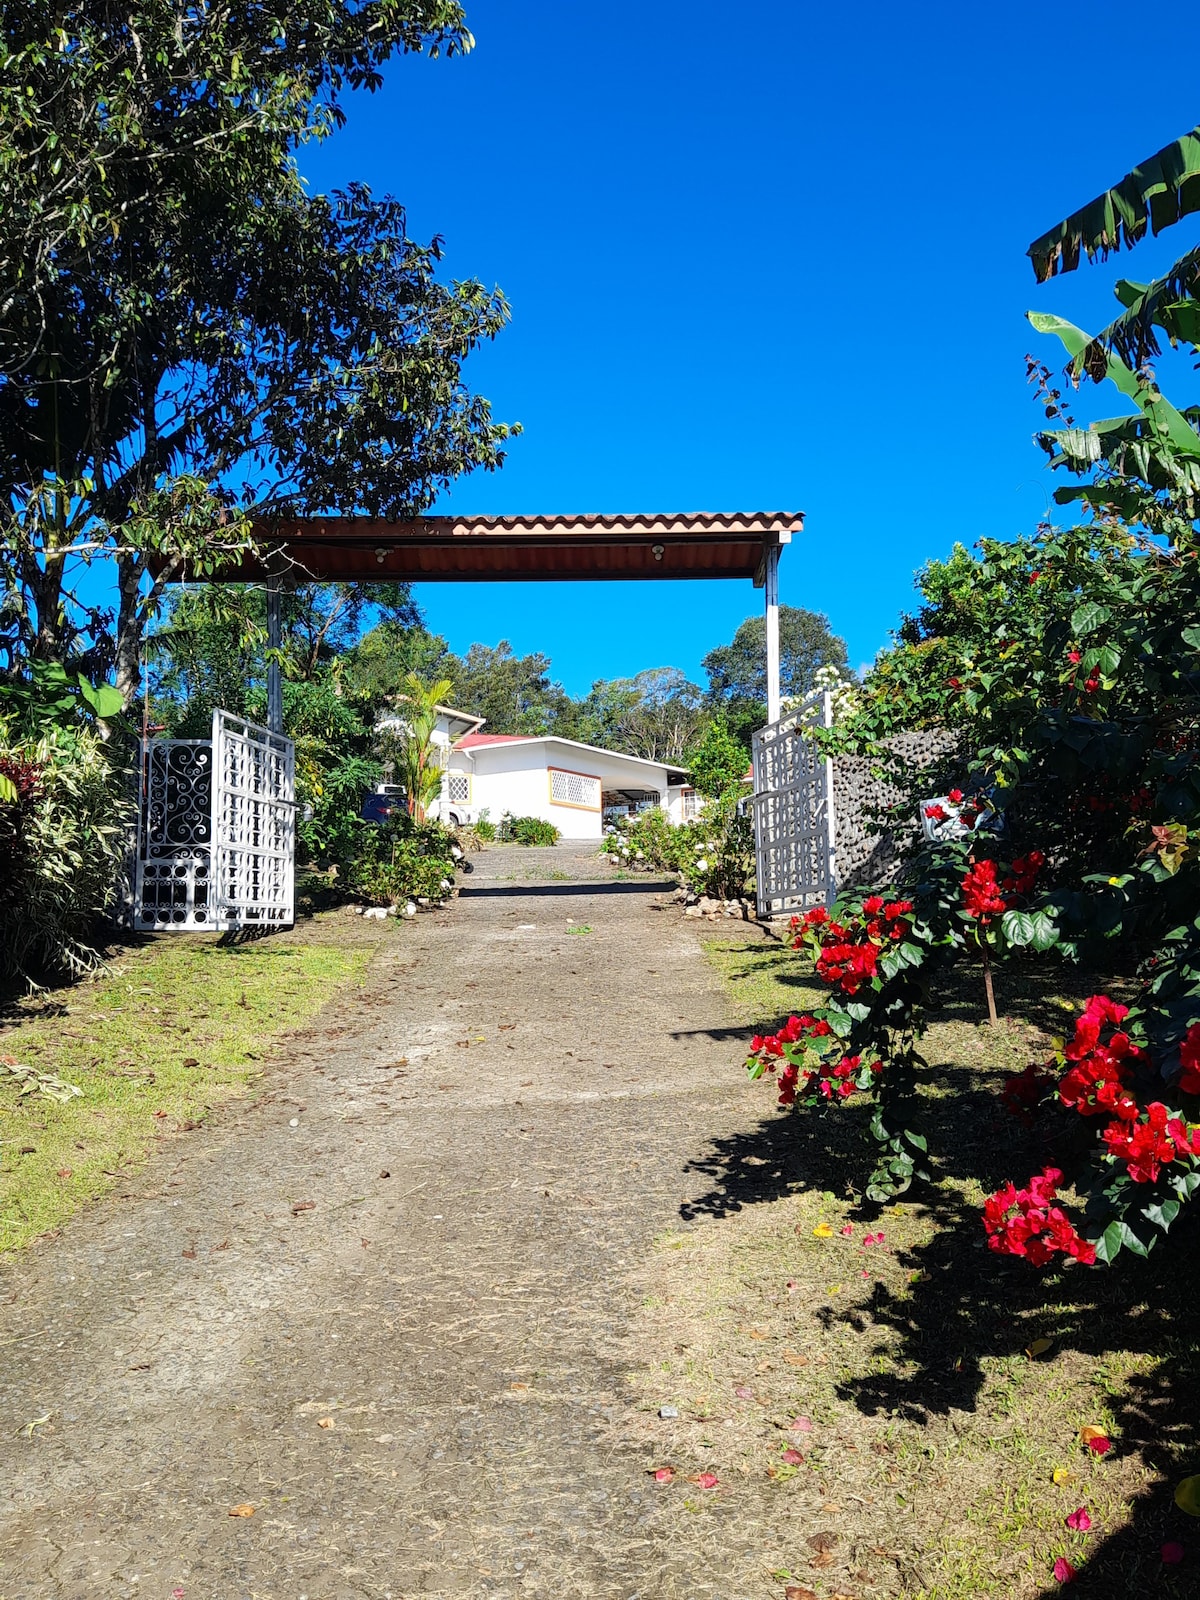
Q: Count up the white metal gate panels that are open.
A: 2